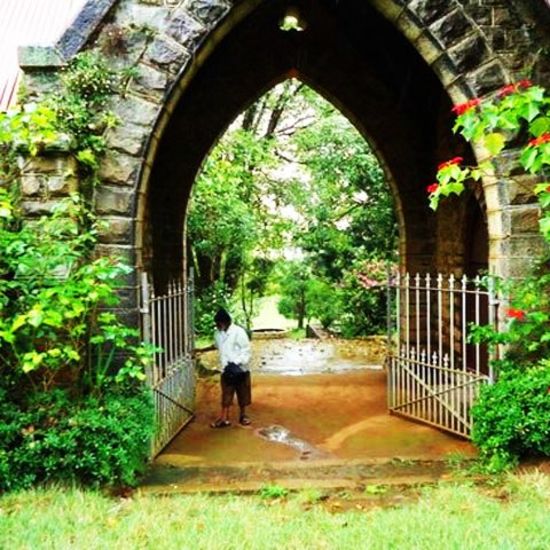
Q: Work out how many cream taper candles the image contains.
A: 0